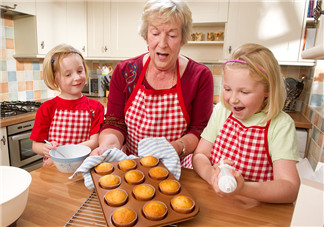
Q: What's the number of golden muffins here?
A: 12